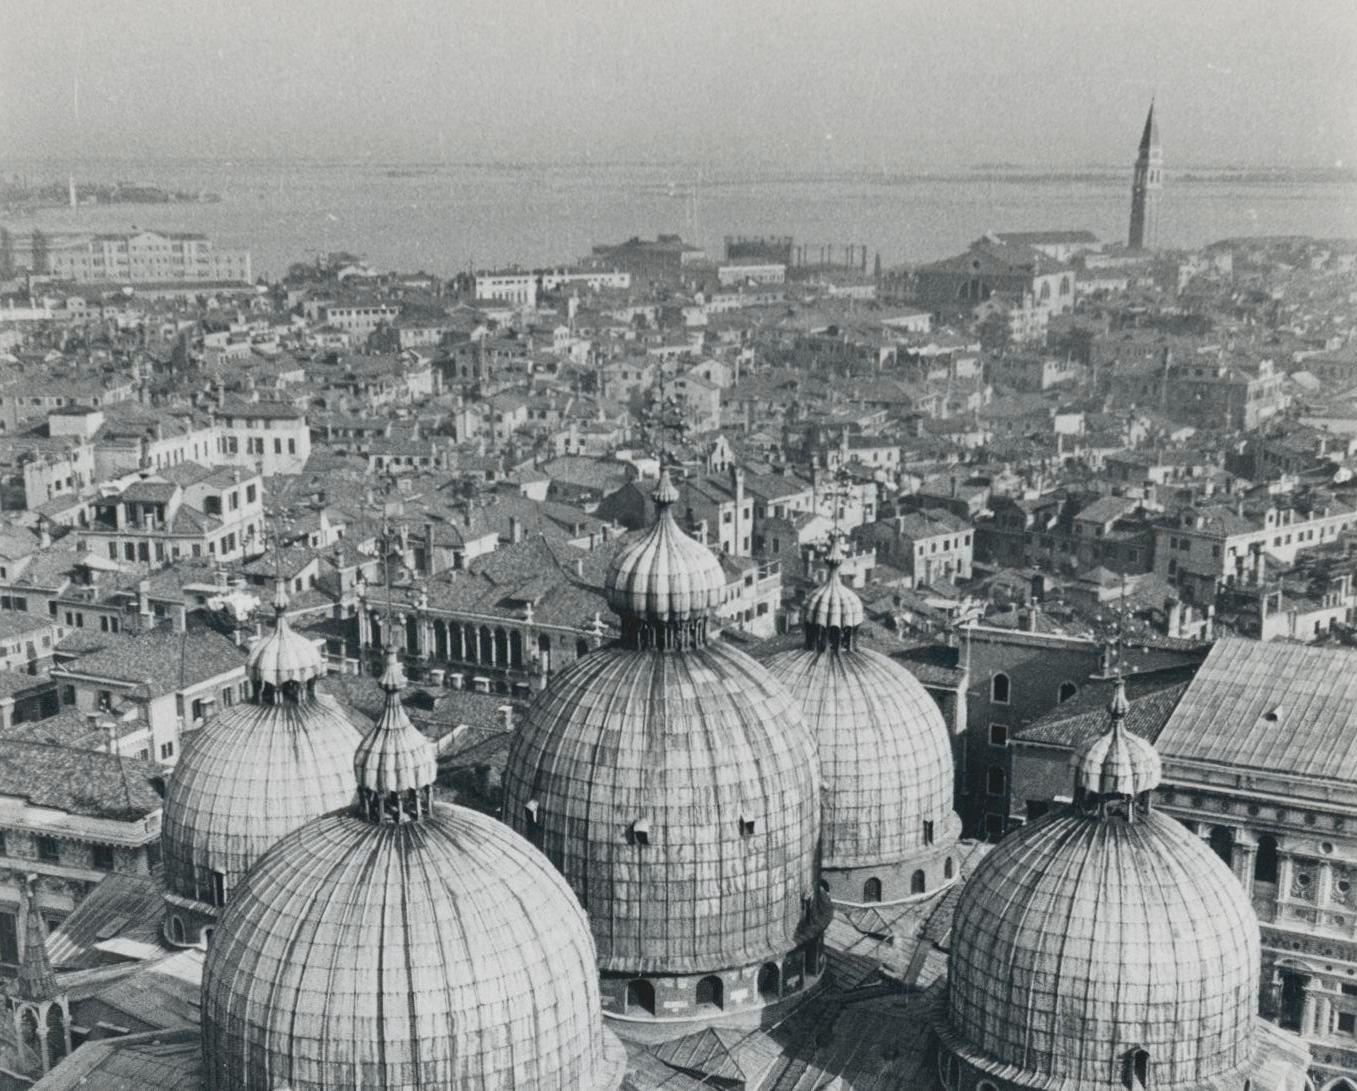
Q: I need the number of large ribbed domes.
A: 5